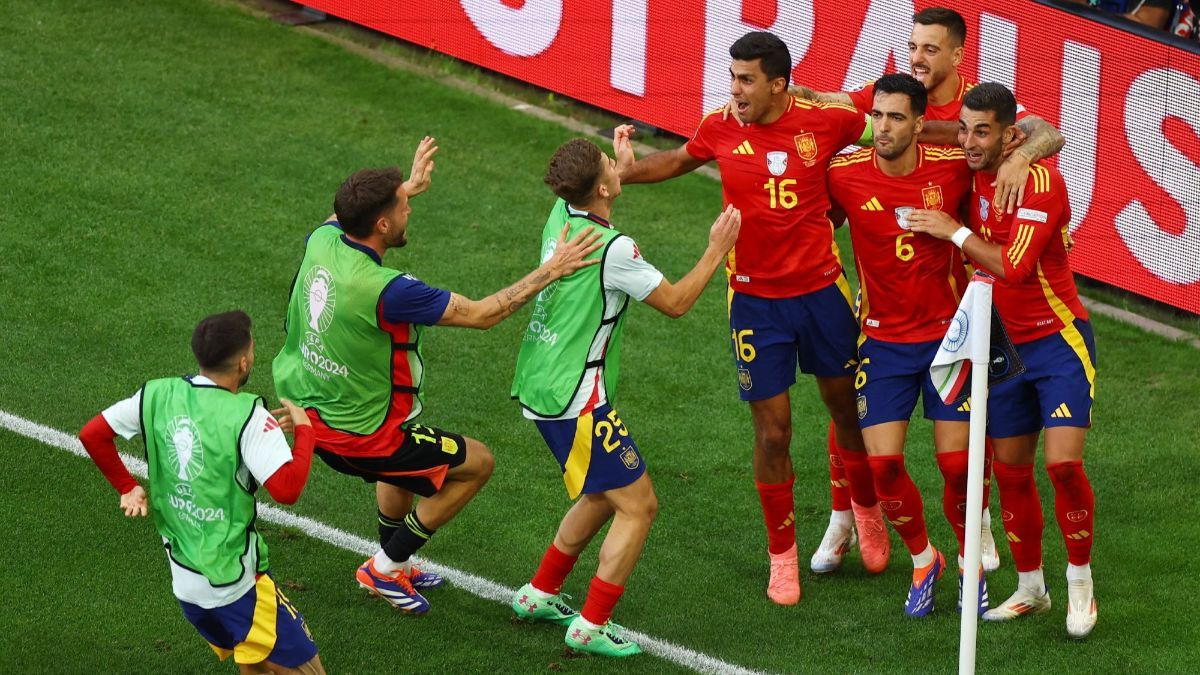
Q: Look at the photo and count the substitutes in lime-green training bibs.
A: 3